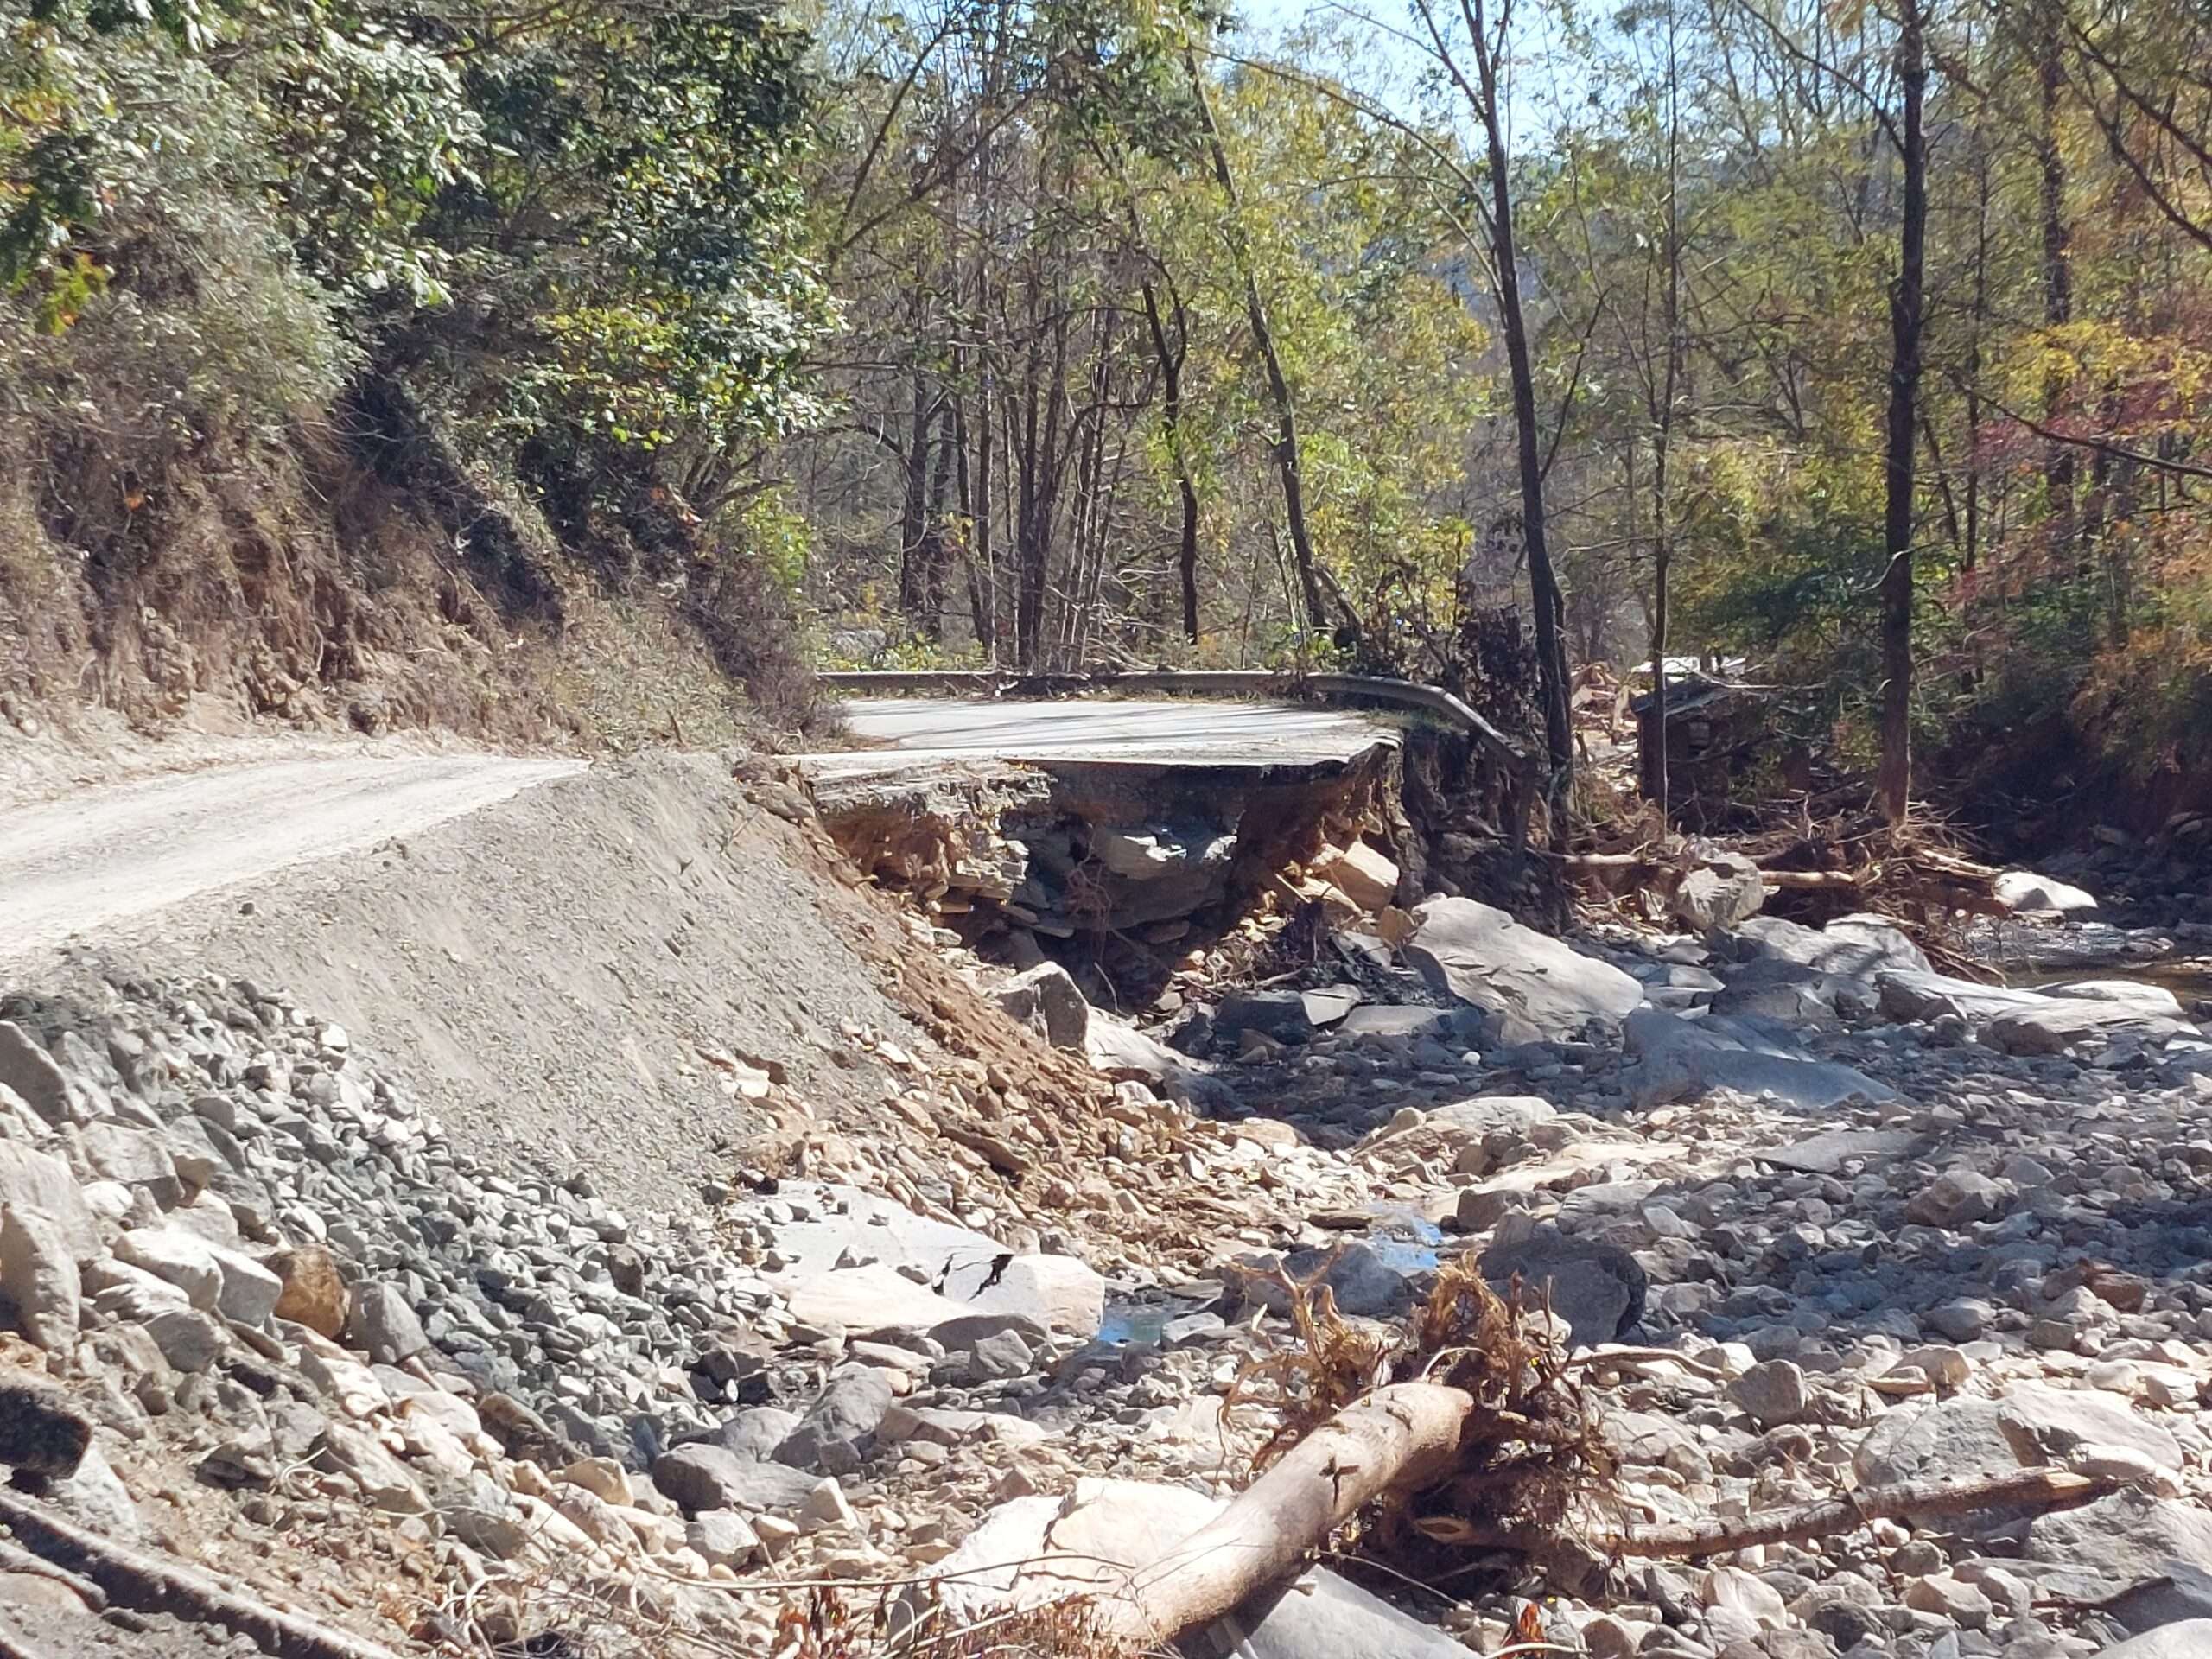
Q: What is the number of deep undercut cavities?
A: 1